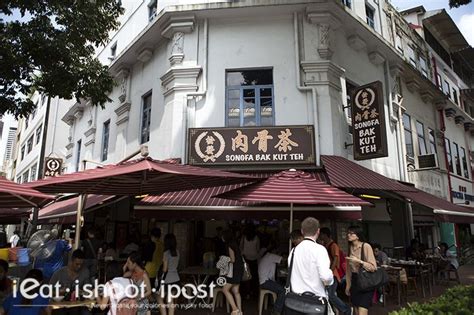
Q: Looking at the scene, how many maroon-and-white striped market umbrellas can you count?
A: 3